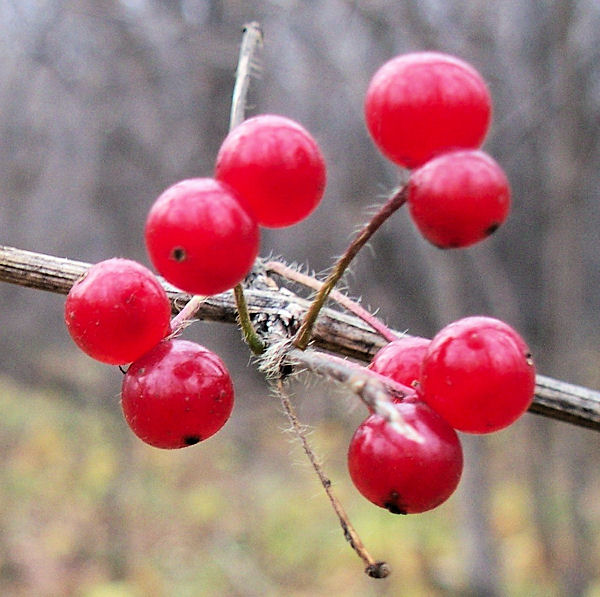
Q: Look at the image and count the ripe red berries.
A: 9